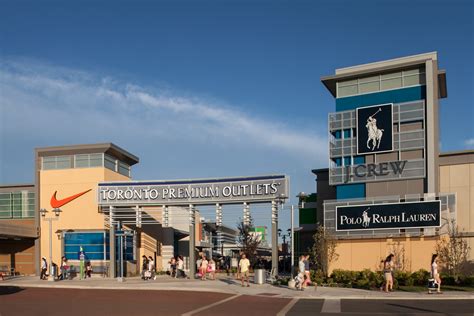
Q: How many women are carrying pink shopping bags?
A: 2